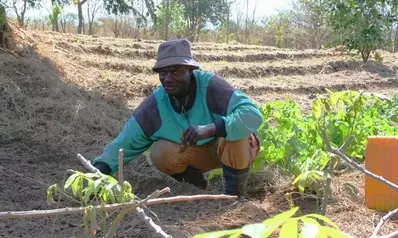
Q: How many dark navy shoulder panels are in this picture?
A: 2